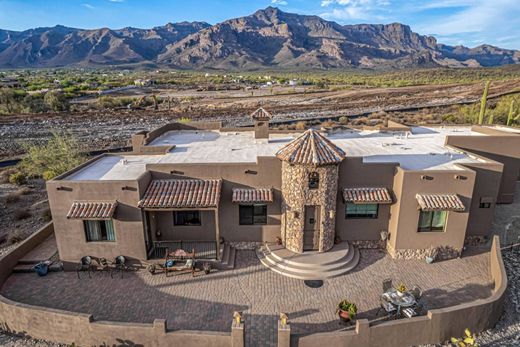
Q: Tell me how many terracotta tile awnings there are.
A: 5